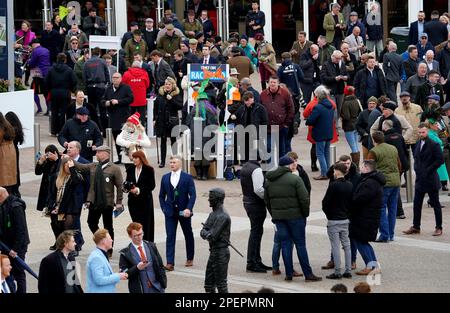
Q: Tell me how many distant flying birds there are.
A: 0